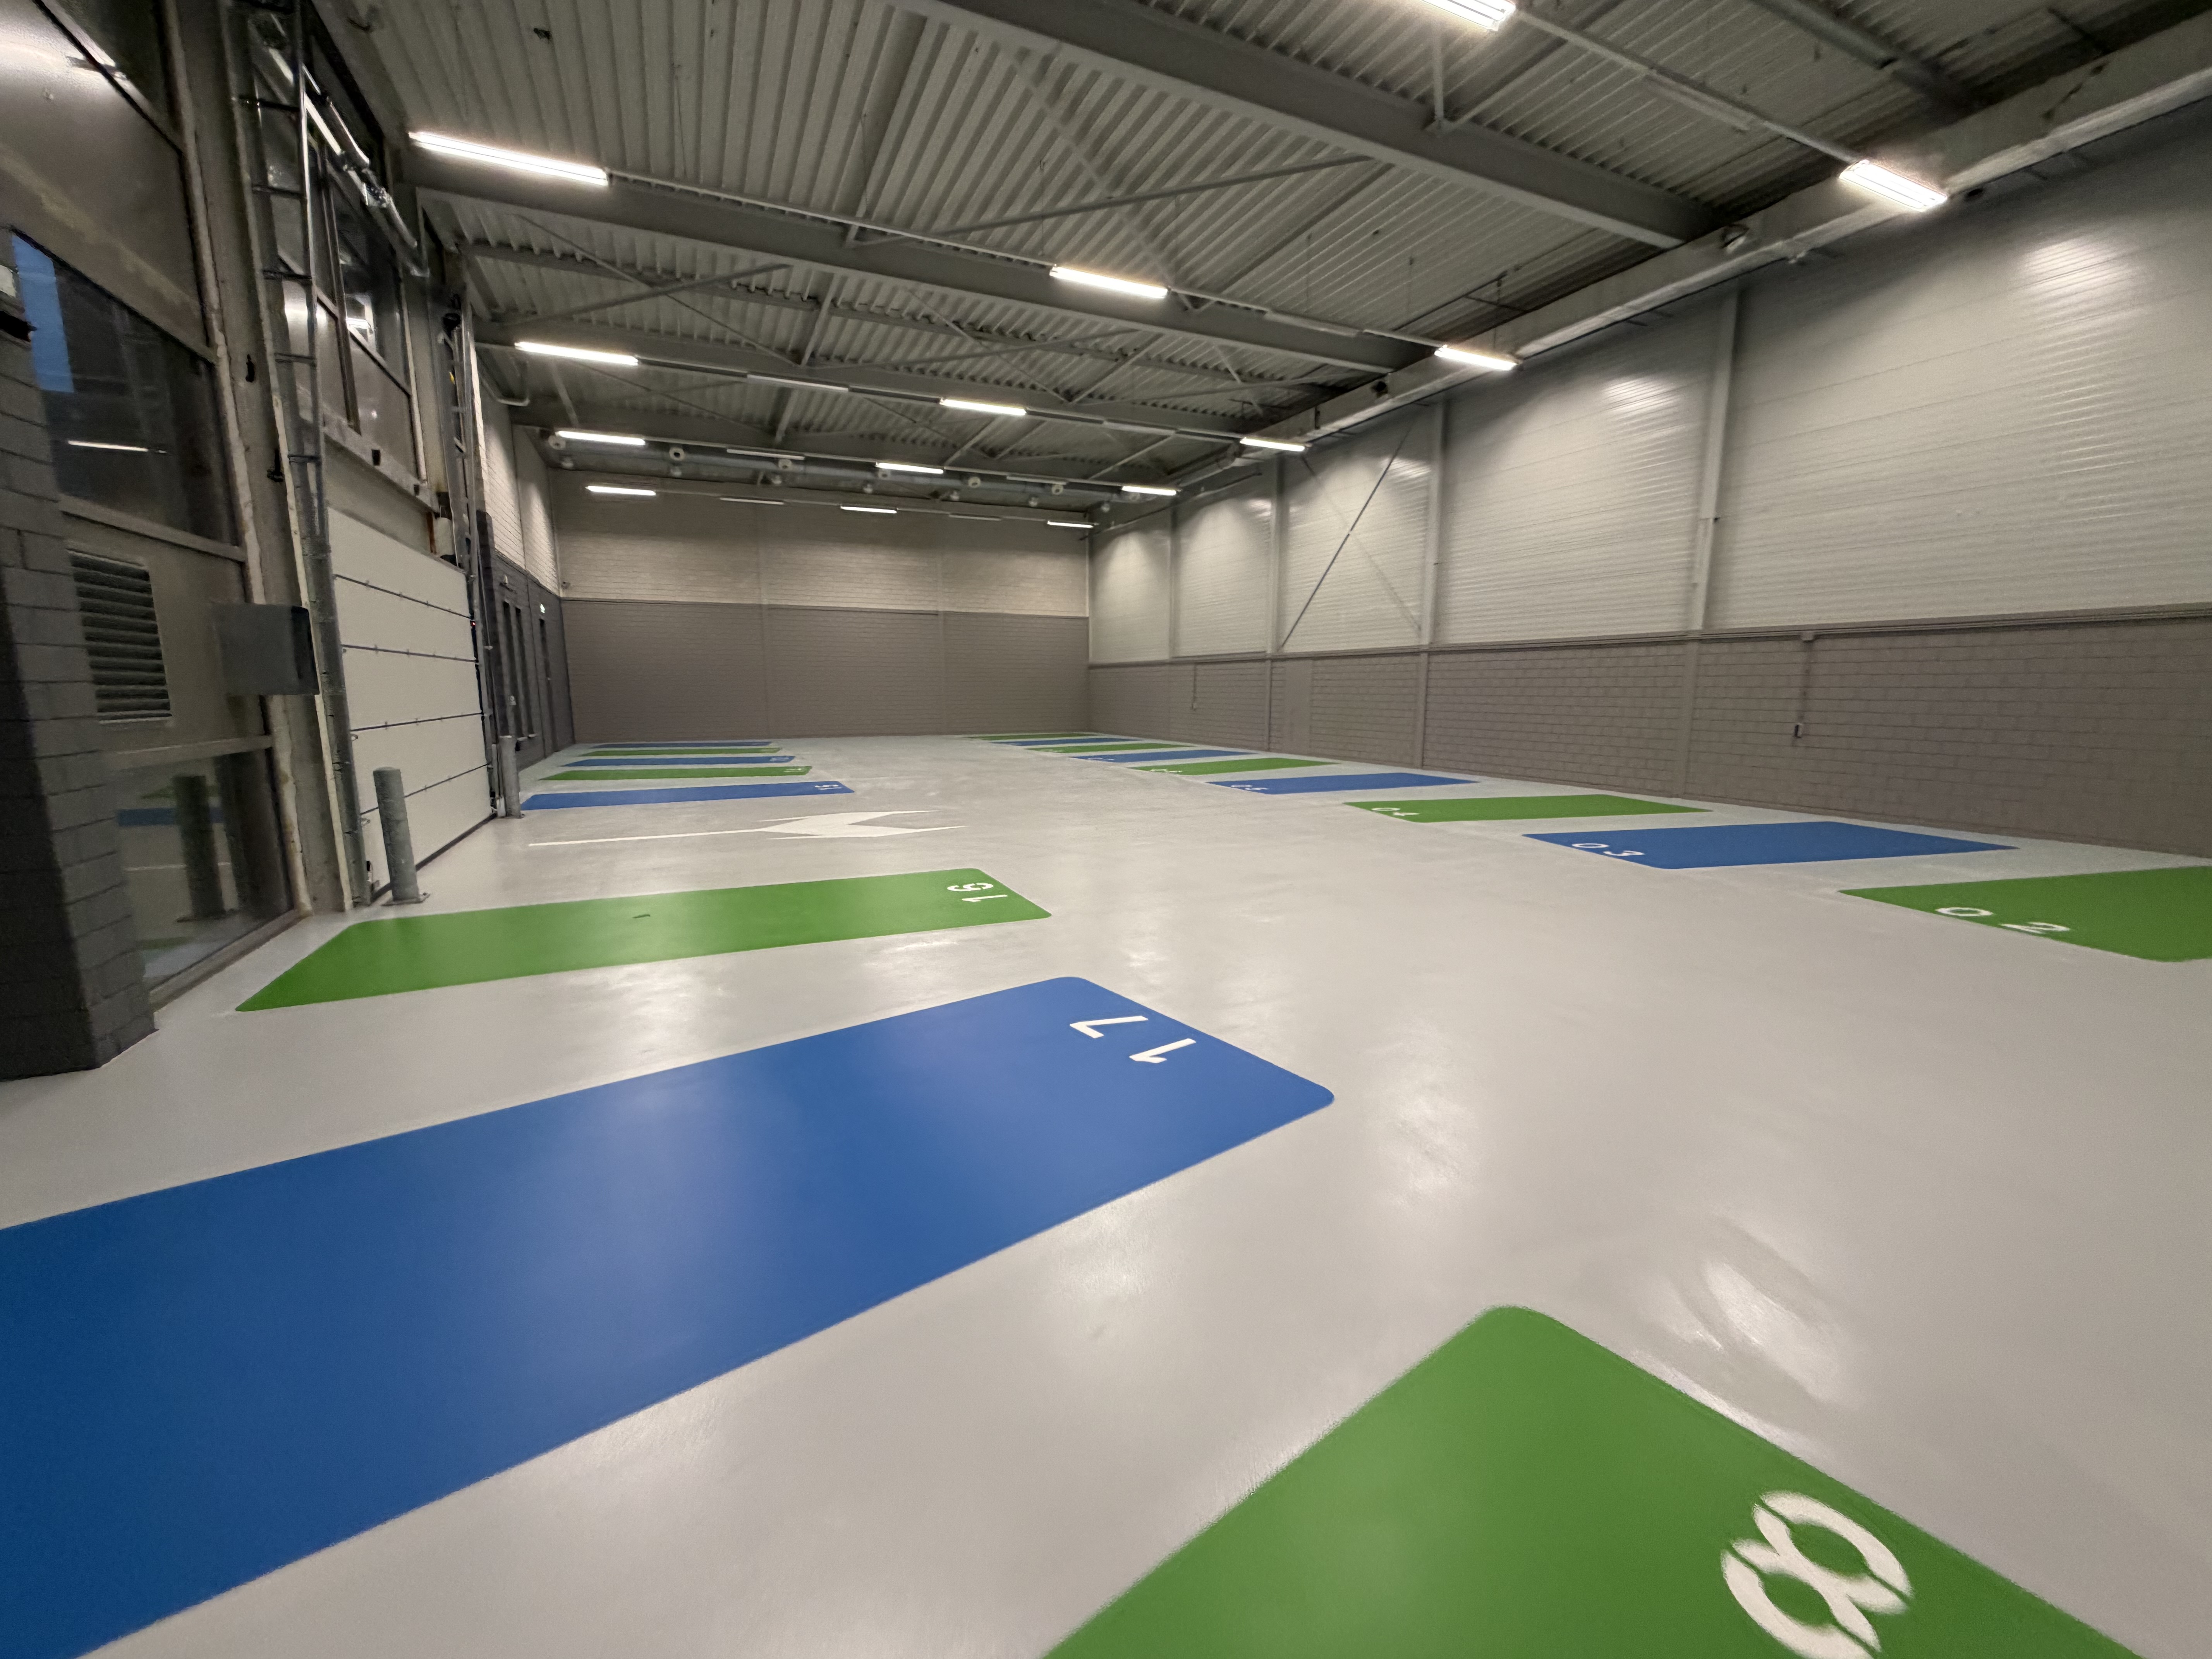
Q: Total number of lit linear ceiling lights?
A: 14